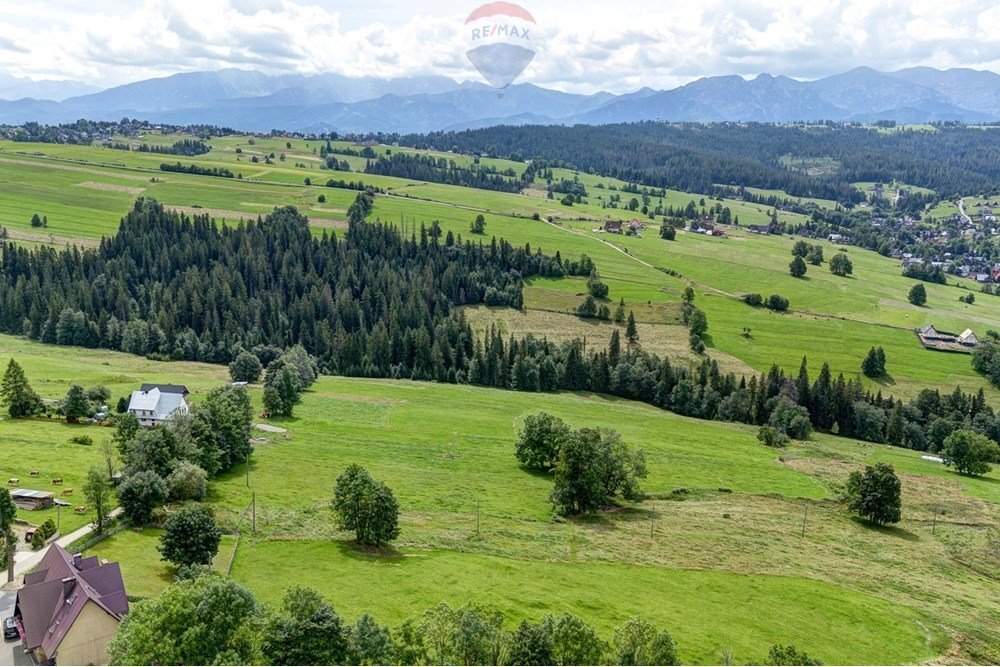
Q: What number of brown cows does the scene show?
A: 5